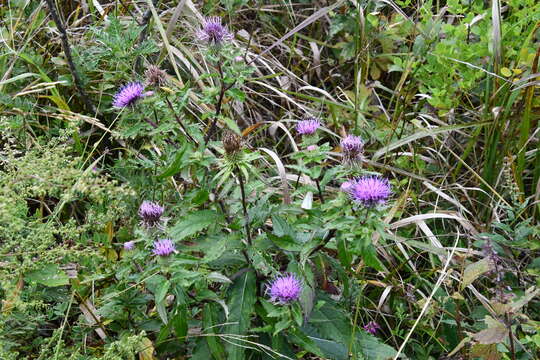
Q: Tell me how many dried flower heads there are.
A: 2